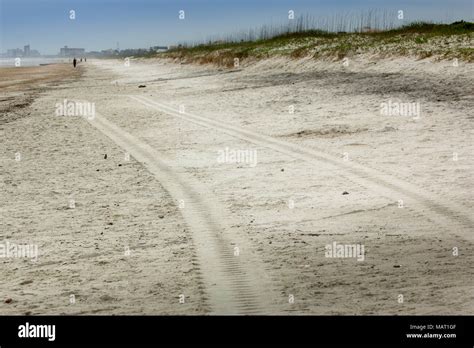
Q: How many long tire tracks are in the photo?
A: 2